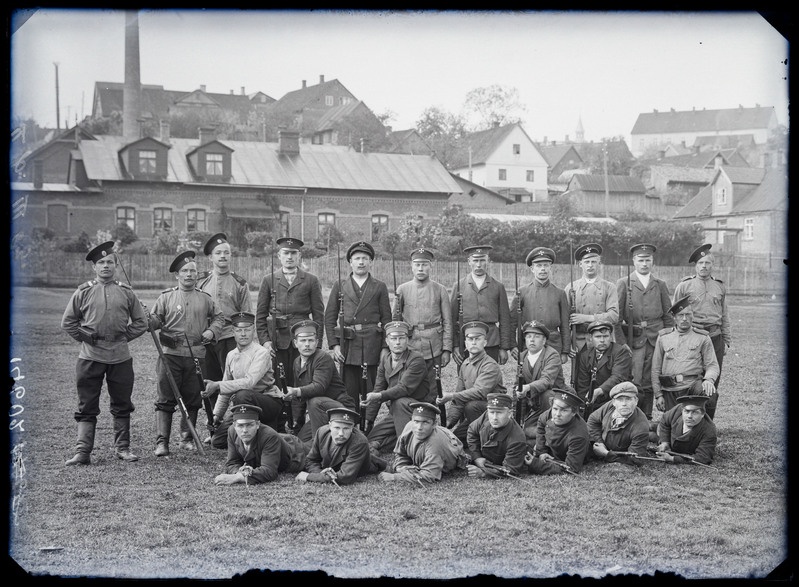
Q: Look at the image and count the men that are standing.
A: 11